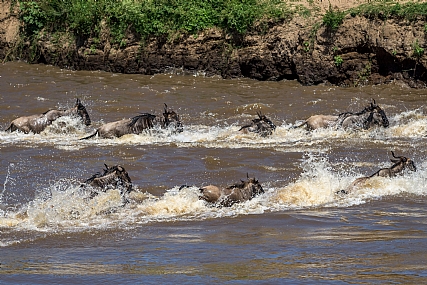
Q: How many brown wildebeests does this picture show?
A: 7